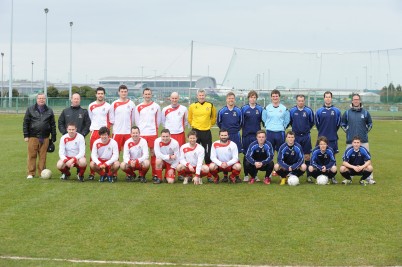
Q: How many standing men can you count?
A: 13